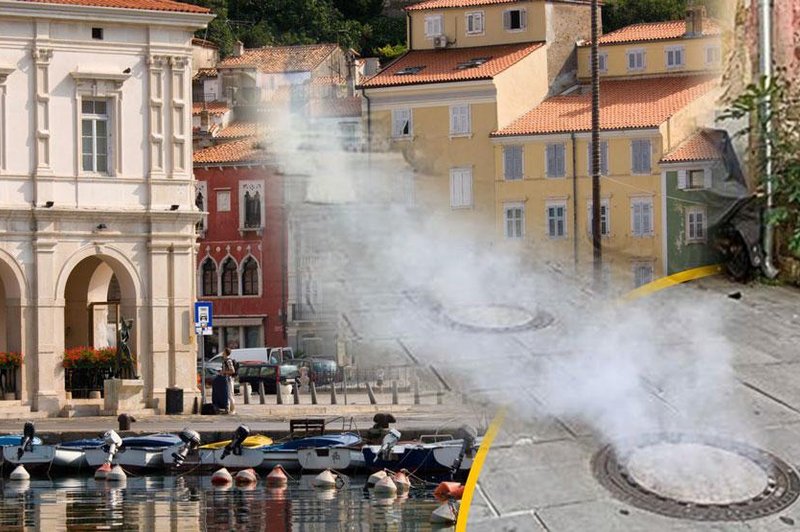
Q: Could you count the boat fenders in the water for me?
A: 12